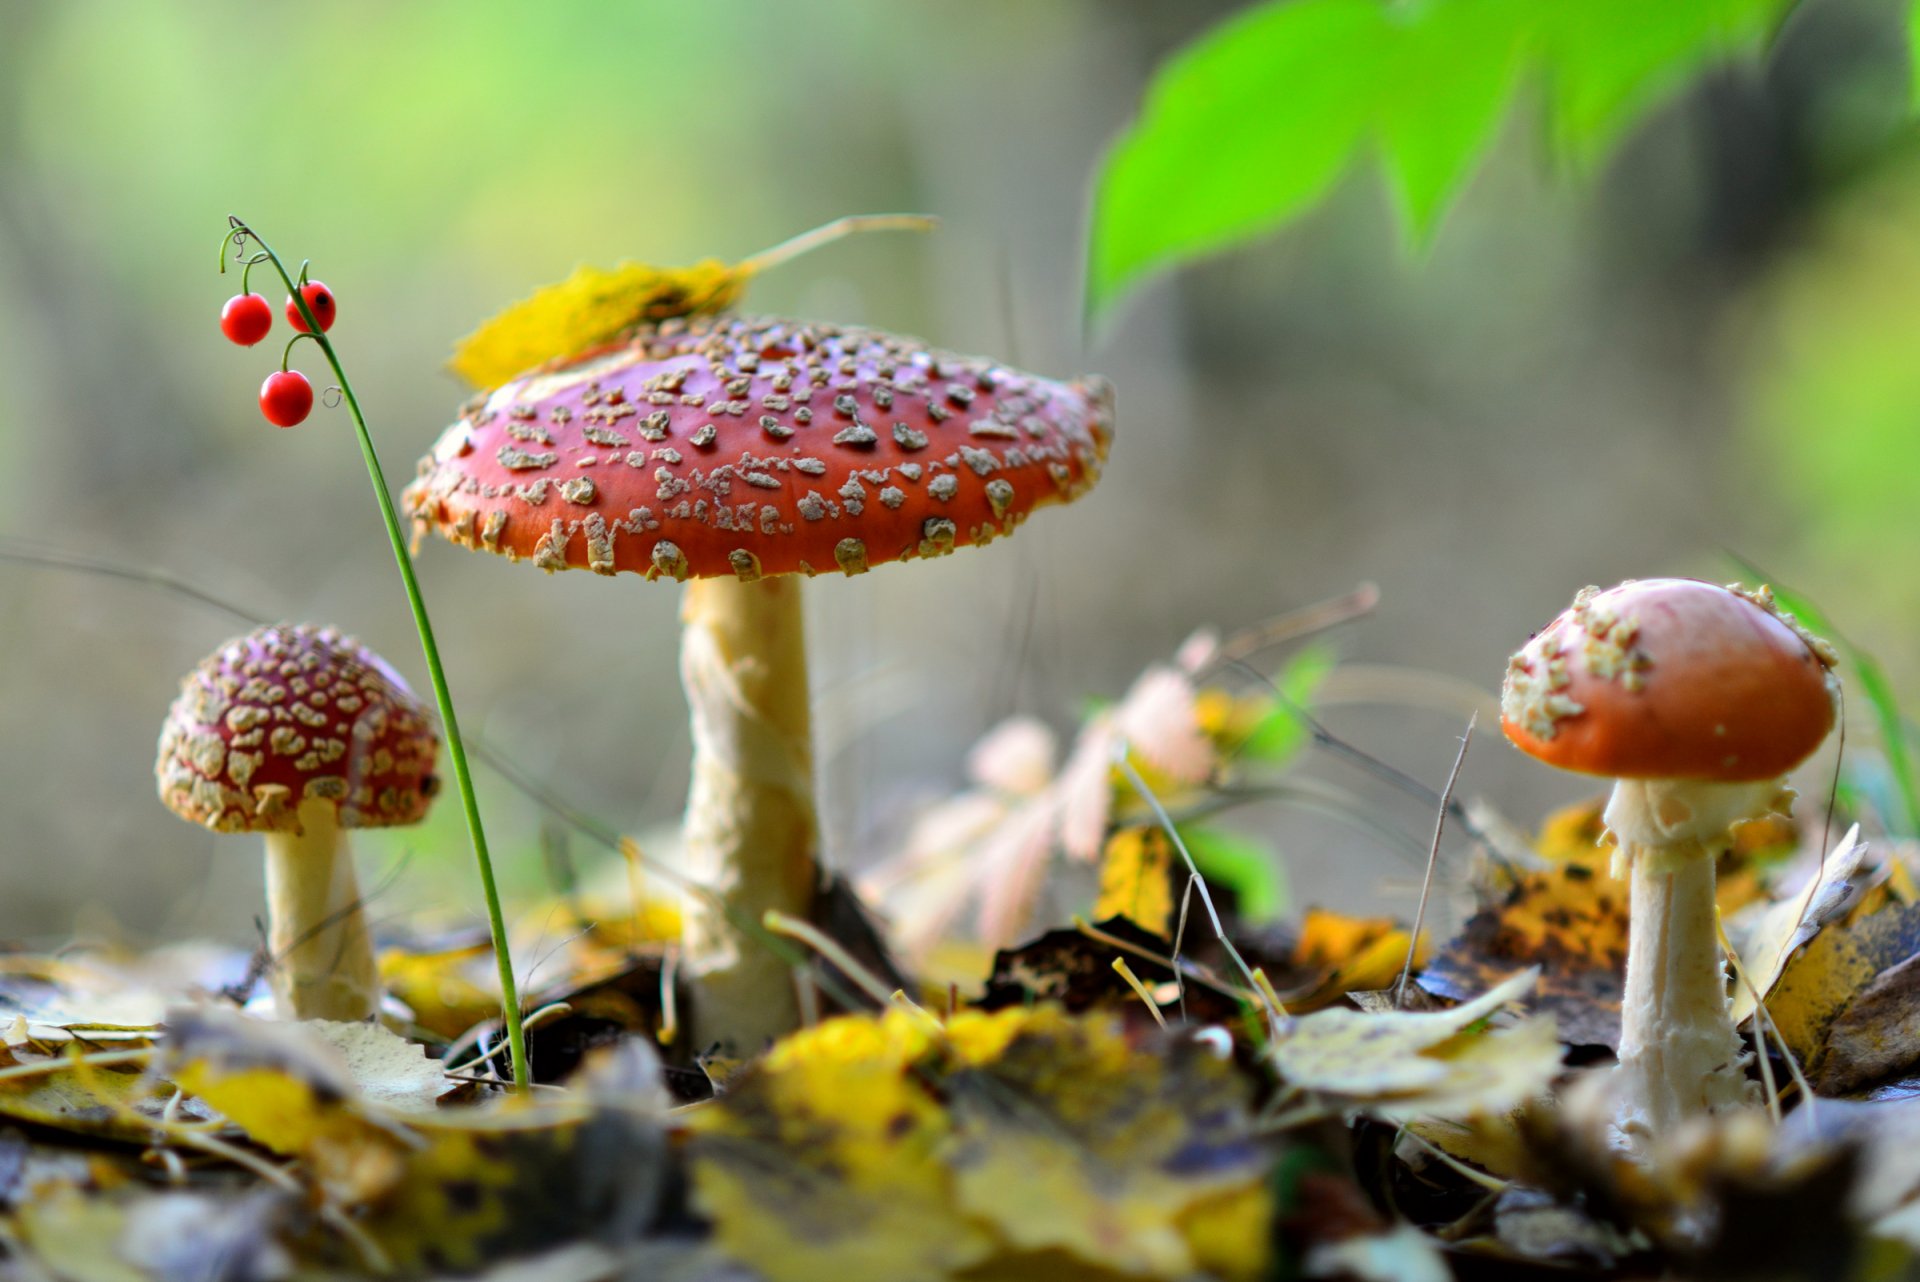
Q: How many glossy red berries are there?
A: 3